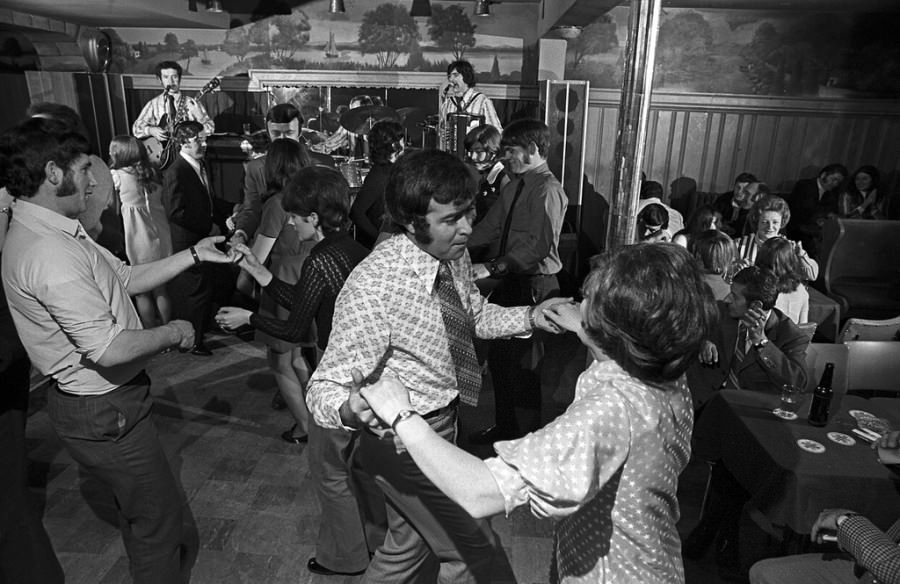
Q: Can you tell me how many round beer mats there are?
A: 4